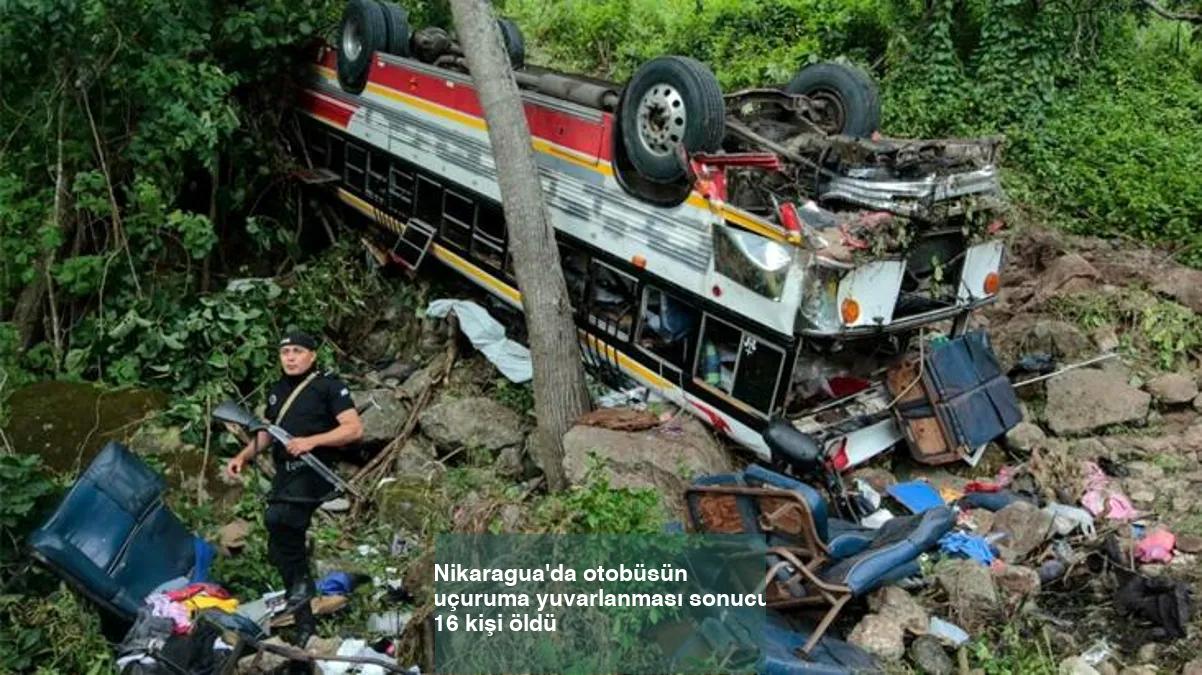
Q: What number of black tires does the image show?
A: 5